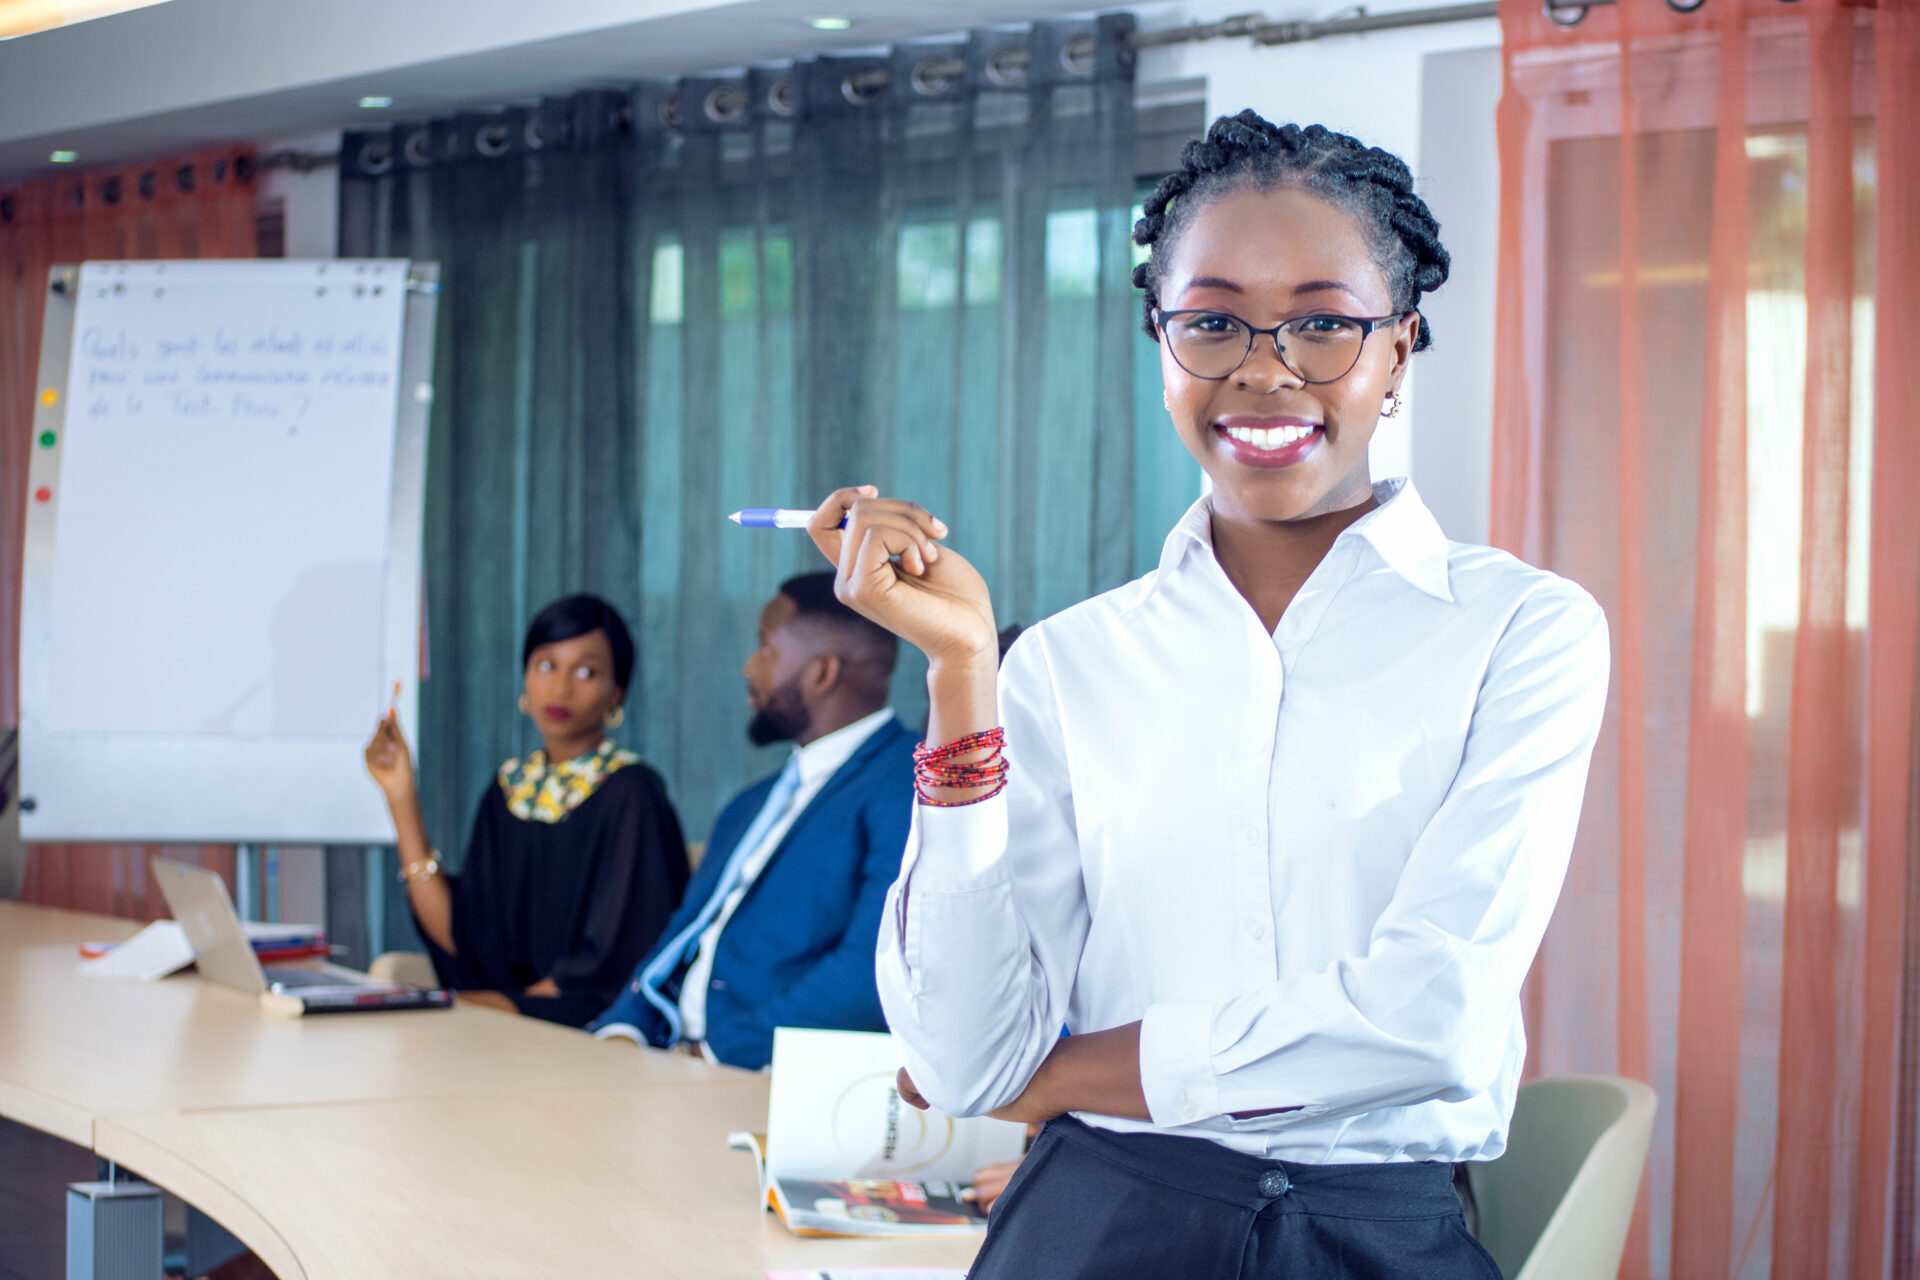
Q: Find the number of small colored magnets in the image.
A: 3